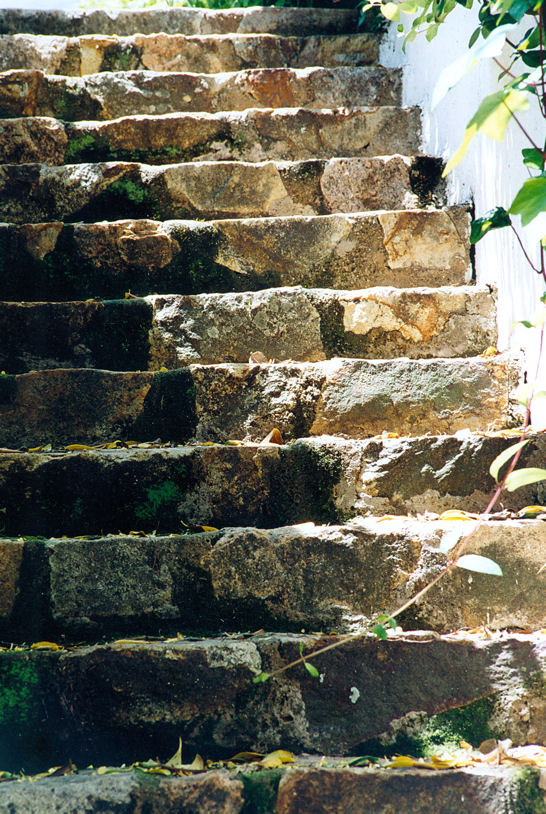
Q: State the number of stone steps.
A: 12